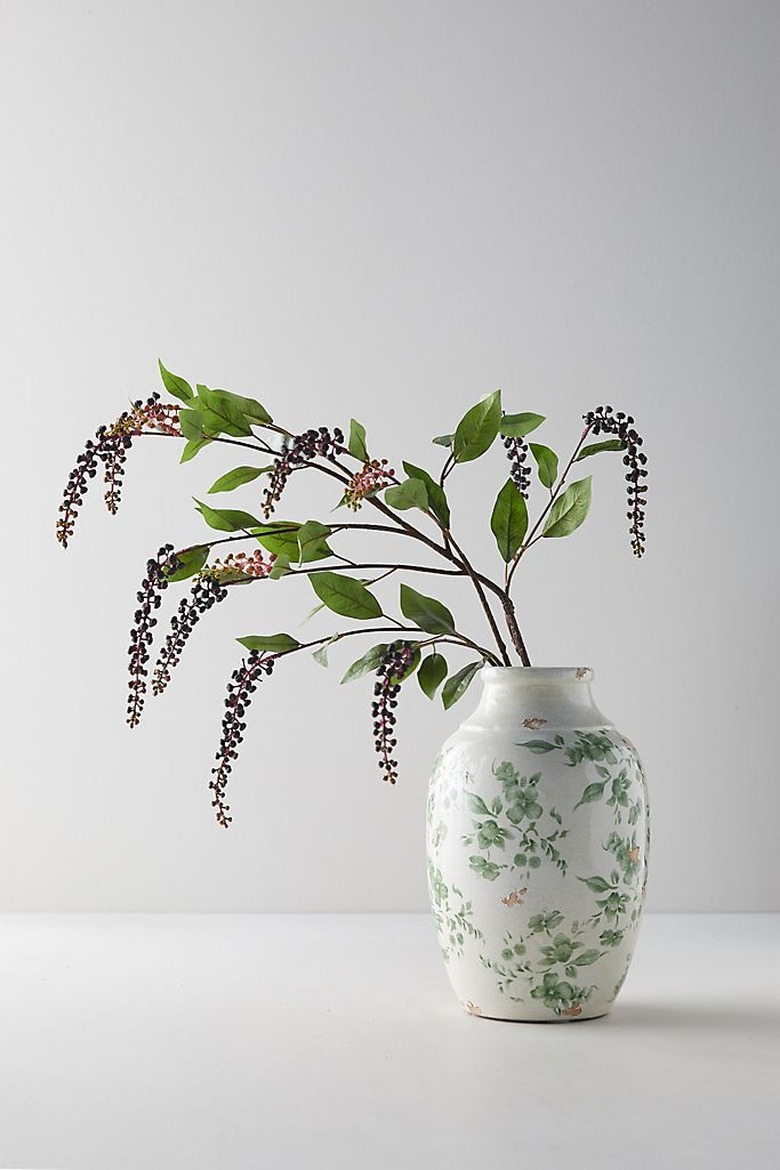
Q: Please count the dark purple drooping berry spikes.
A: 9